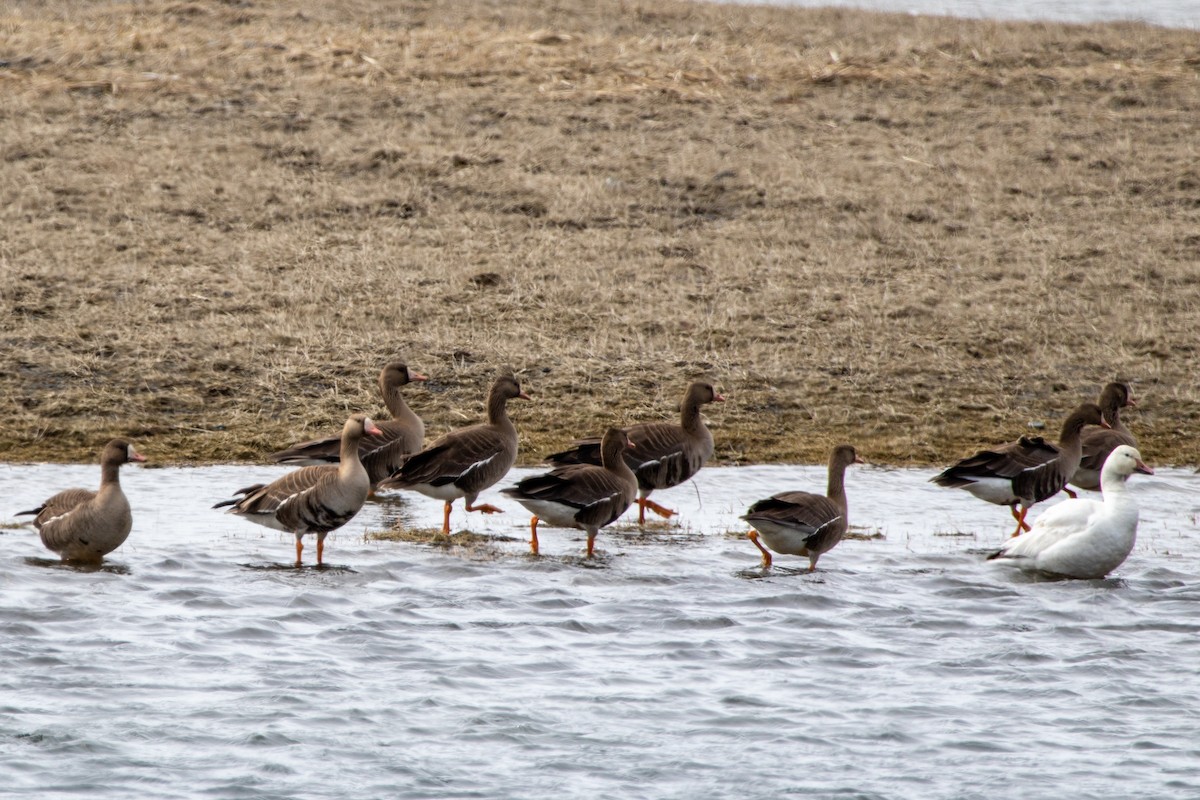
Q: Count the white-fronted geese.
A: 9